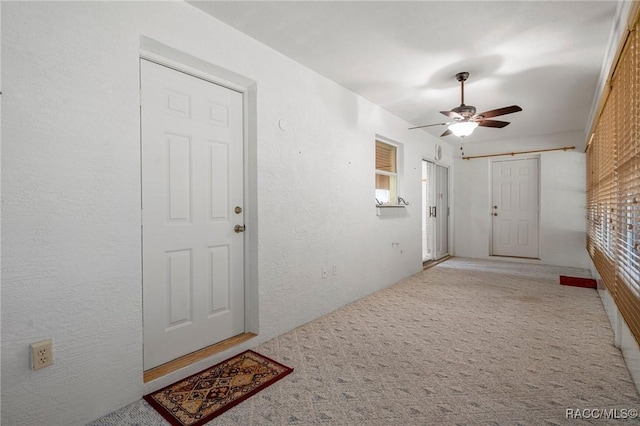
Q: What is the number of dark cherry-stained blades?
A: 5